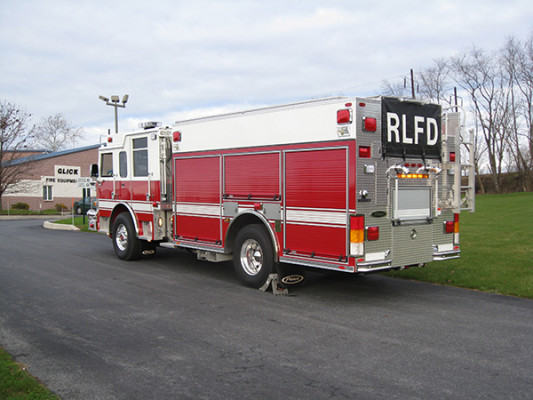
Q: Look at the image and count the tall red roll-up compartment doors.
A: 2